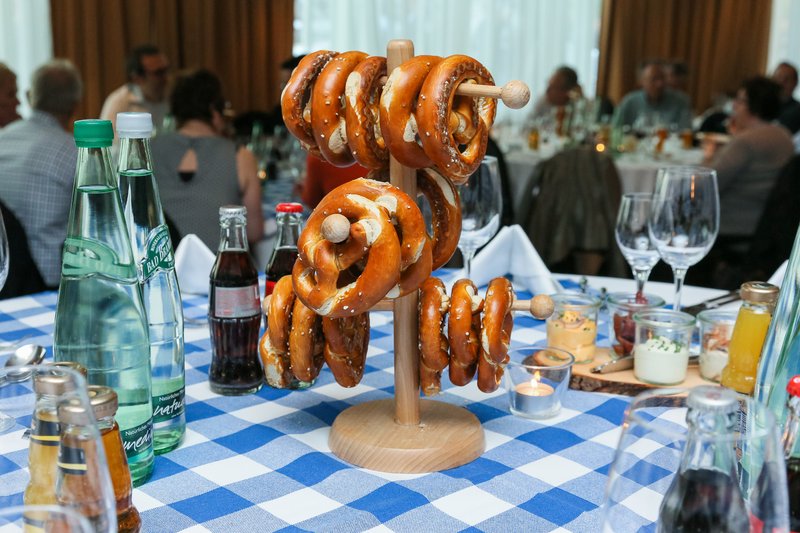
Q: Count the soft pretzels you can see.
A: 14